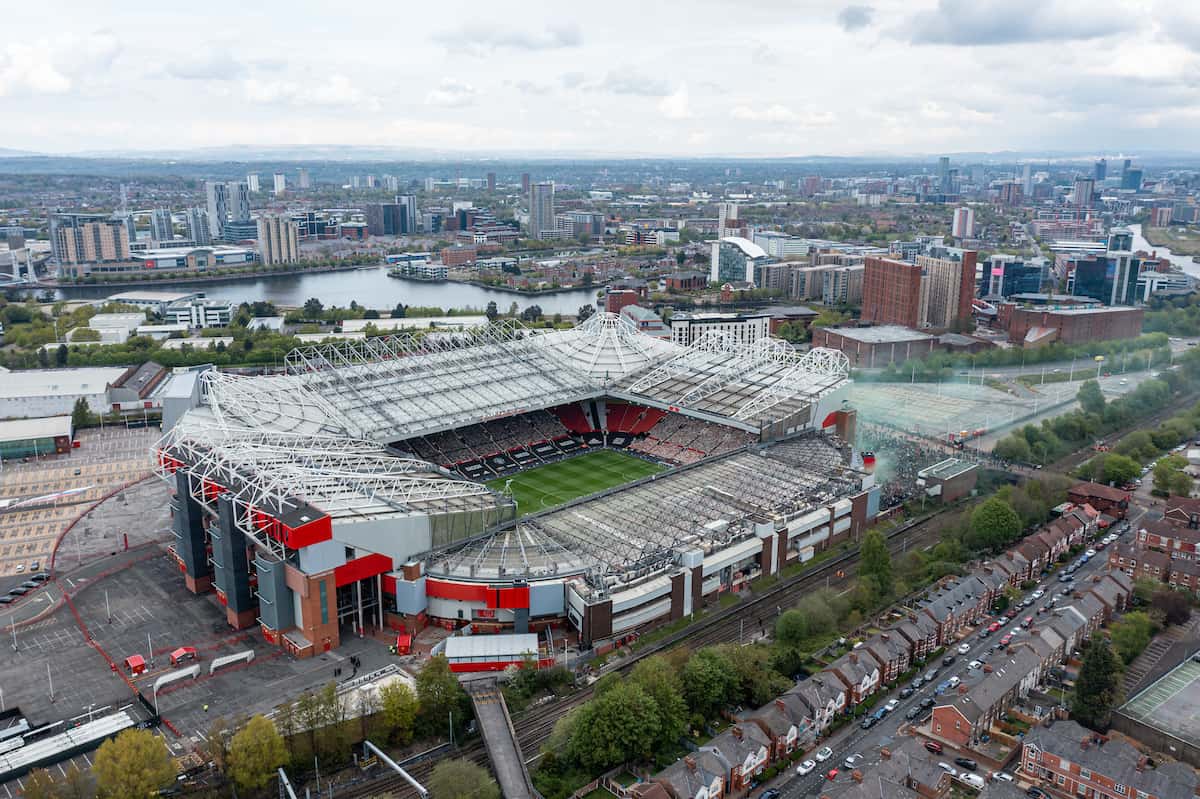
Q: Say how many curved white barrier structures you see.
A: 2